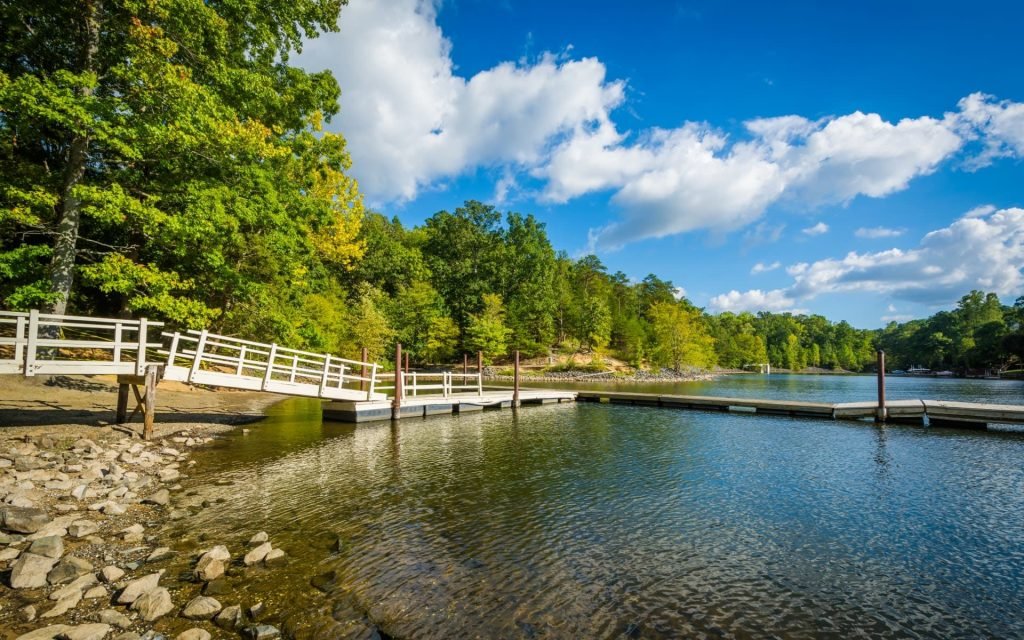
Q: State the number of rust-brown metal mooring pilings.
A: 7